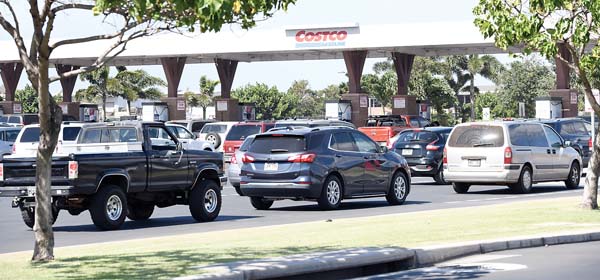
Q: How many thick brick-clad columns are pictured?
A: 7